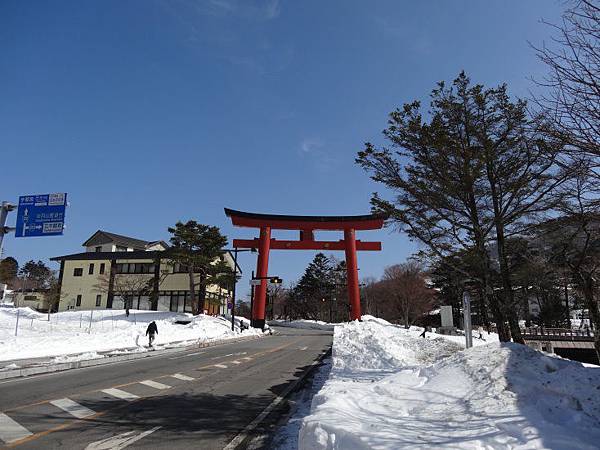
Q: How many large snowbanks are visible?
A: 2